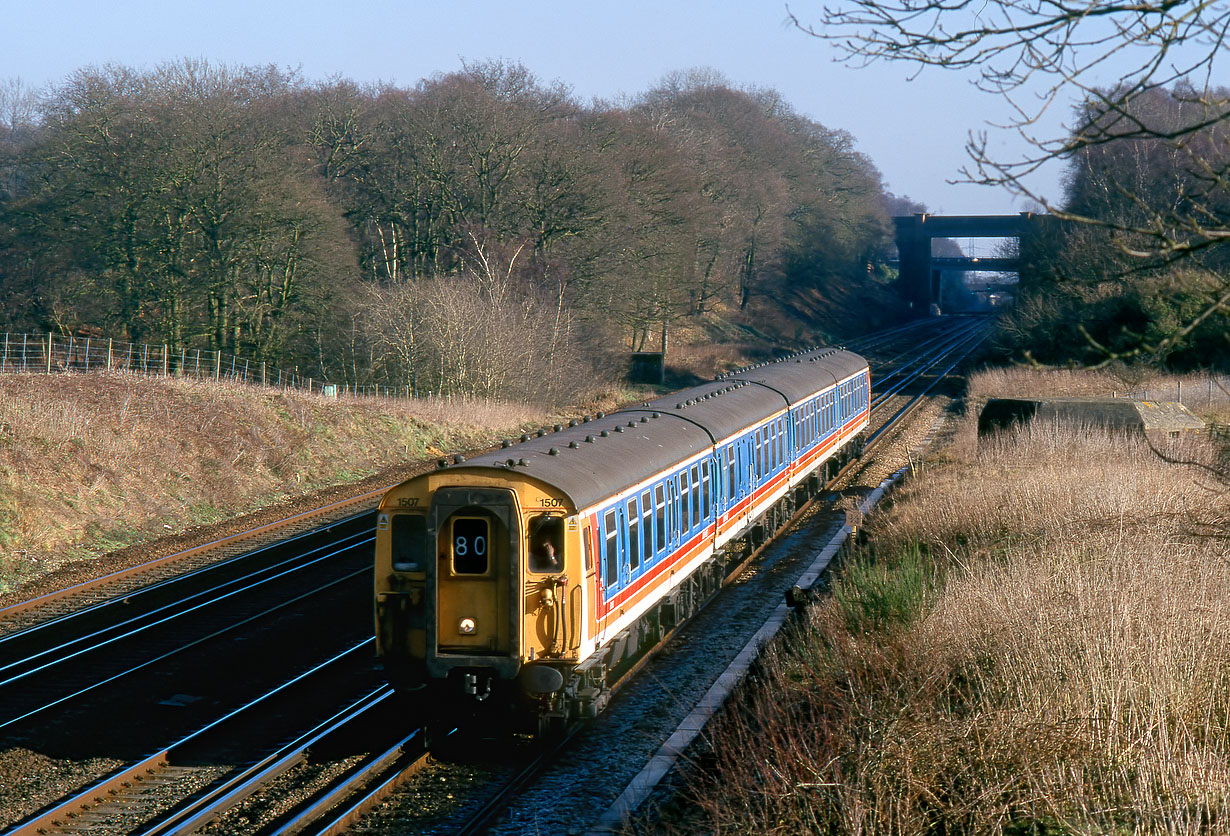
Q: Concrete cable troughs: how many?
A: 1